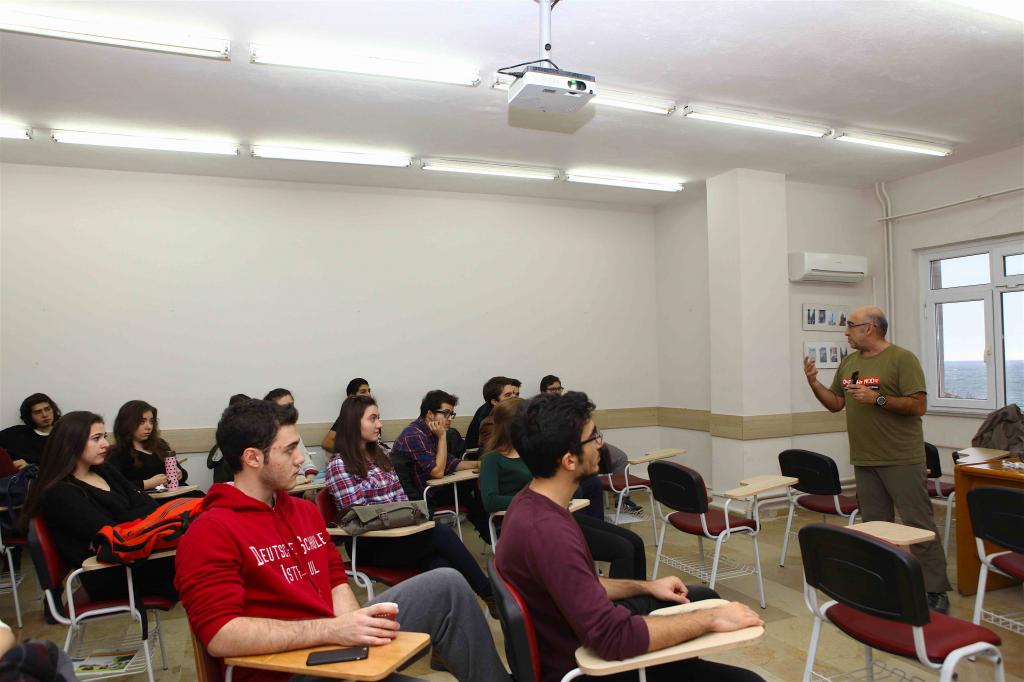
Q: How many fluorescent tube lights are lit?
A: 11